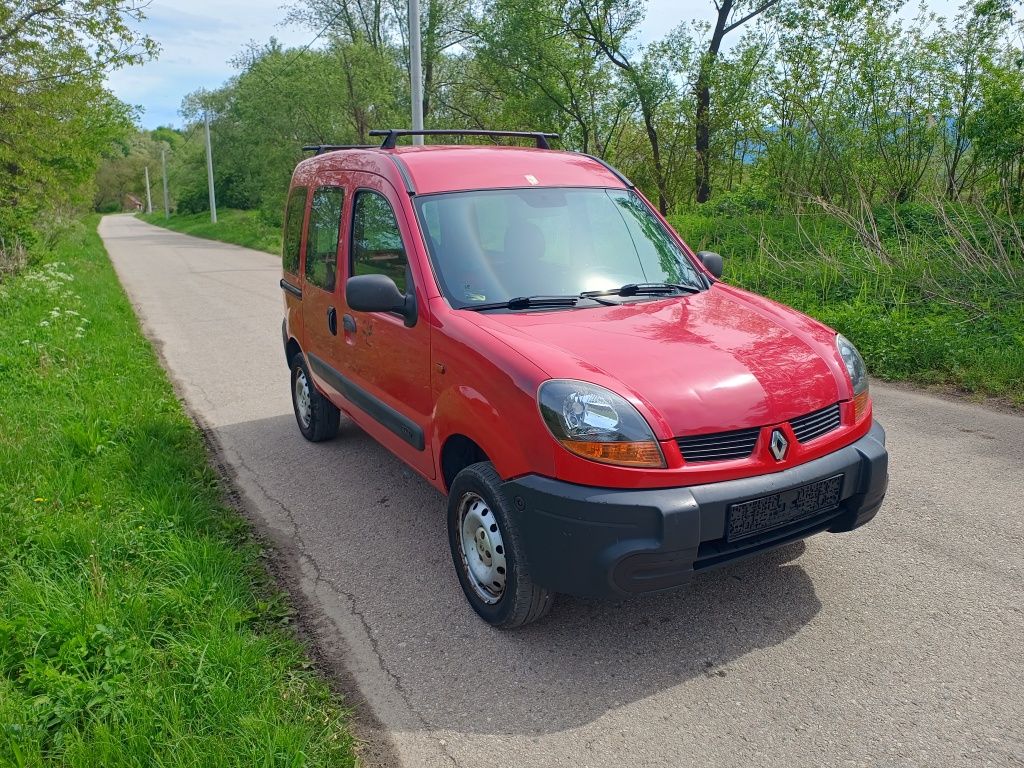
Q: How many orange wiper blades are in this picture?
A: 0